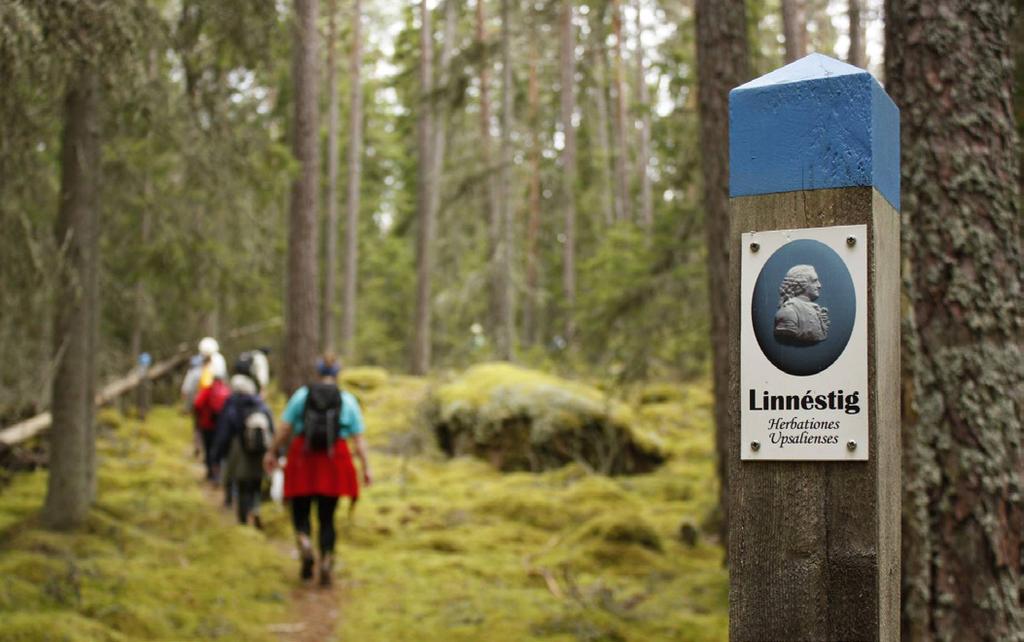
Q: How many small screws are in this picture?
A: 4